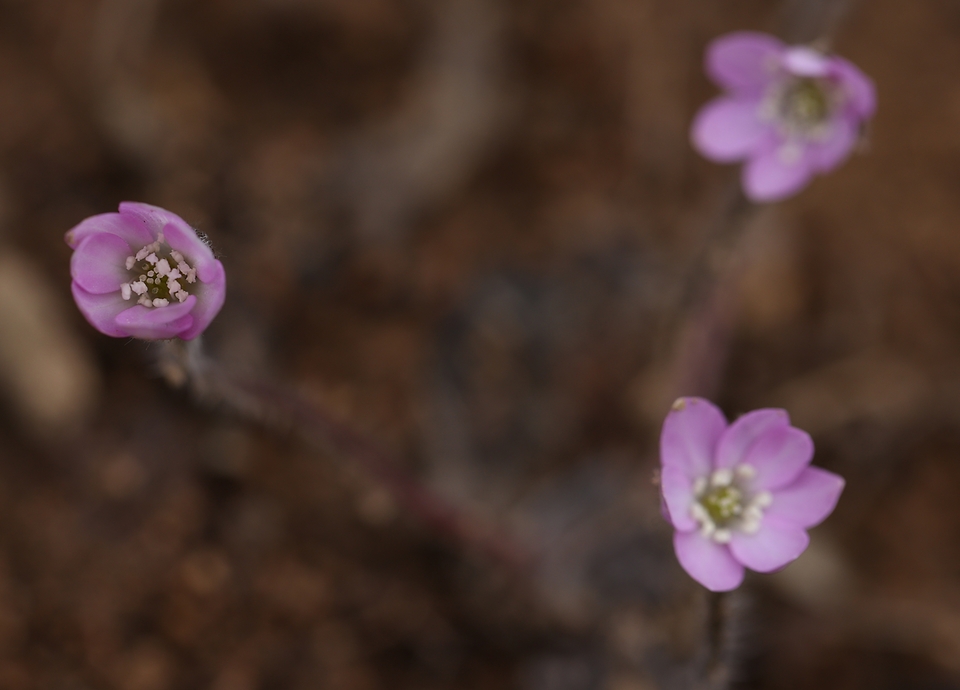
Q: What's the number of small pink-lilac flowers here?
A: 3